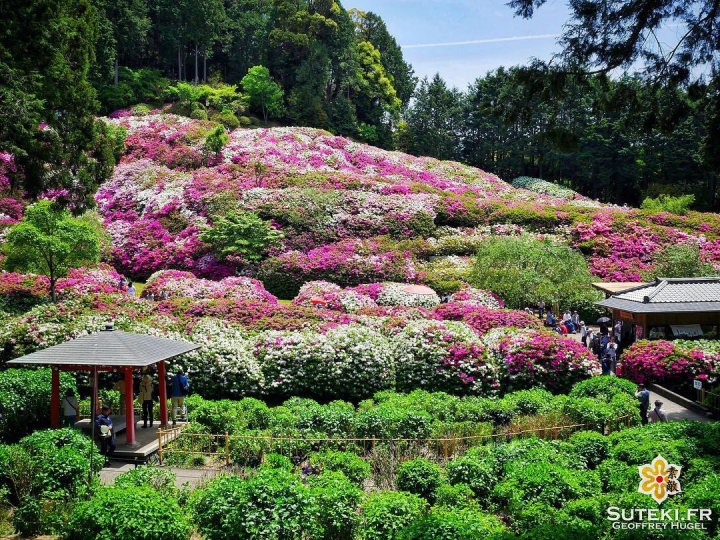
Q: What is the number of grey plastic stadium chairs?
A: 0